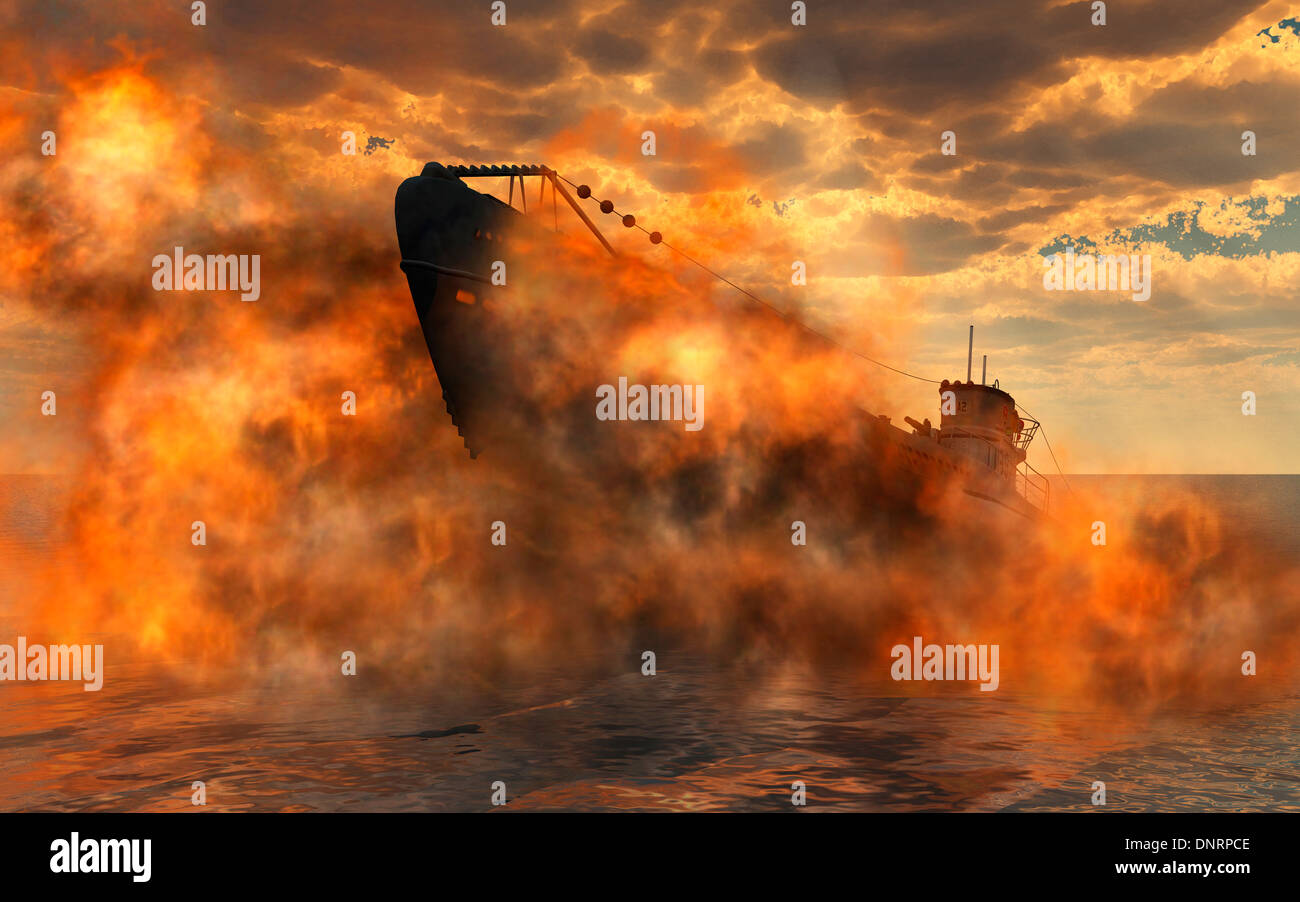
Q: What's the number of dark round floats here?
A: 4